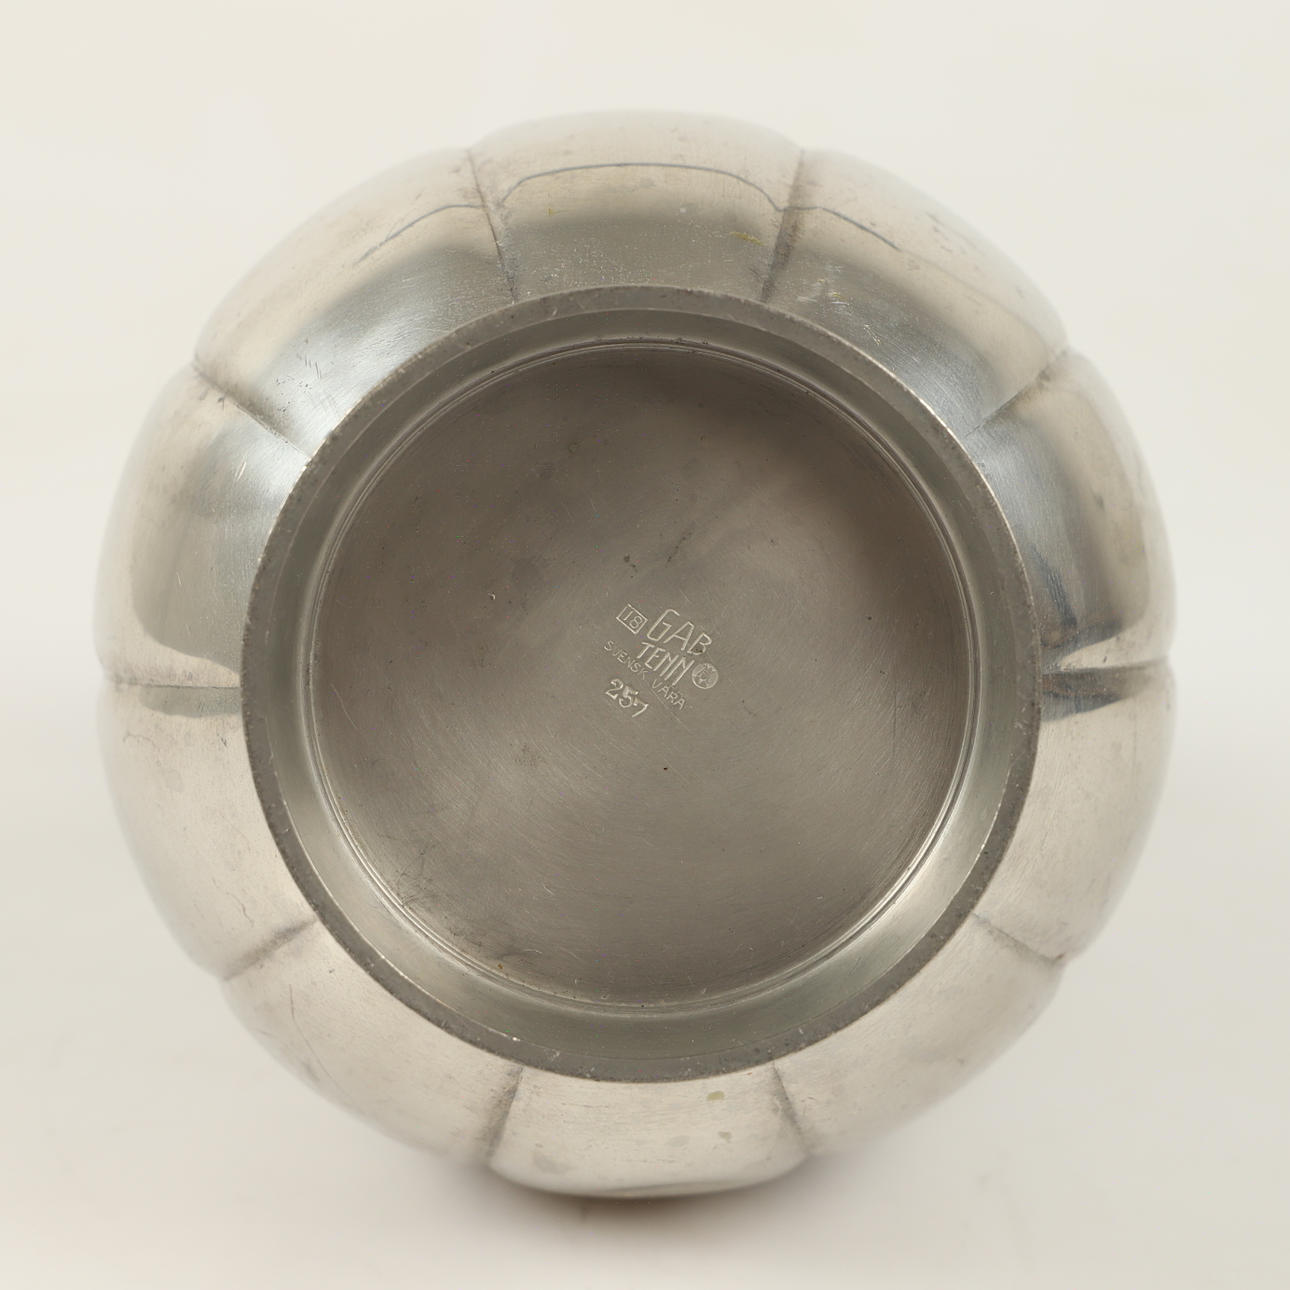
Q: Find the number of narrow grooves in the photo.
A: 10